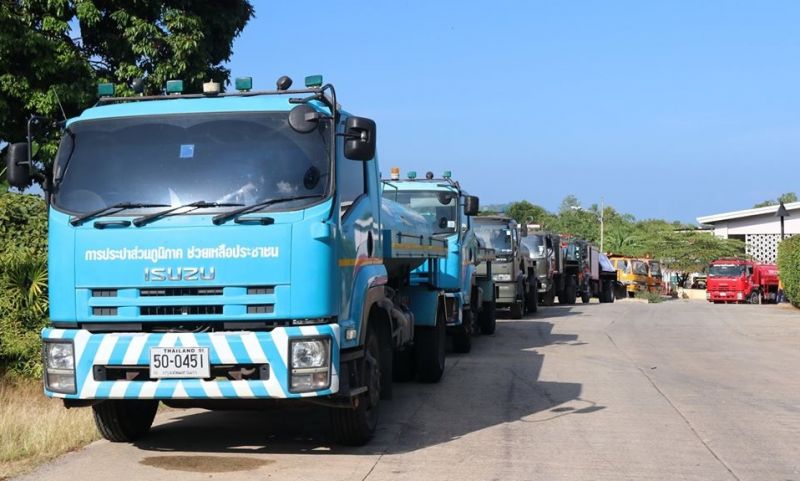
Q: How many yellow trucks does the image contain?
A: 2